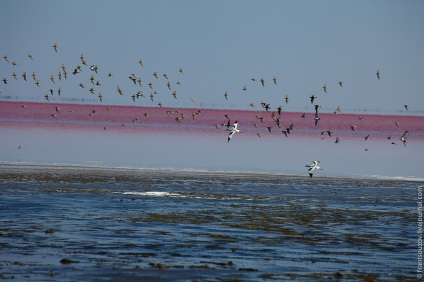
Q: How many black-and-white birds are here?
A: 2